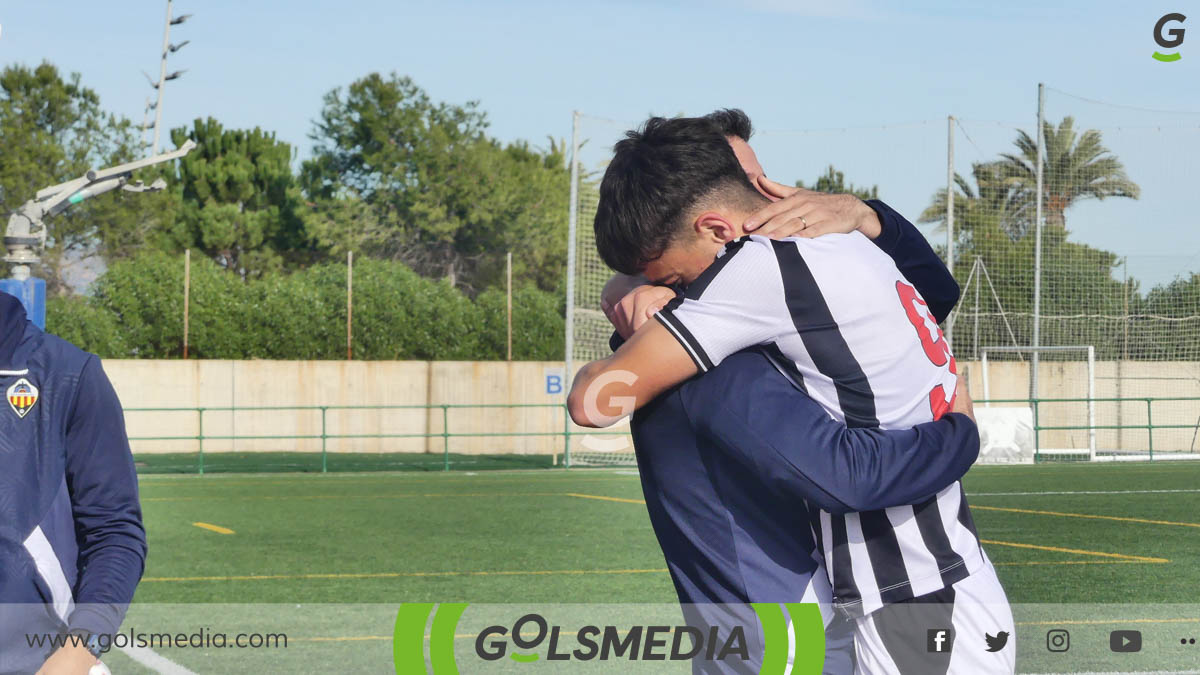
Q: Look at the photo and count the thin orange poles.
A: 3